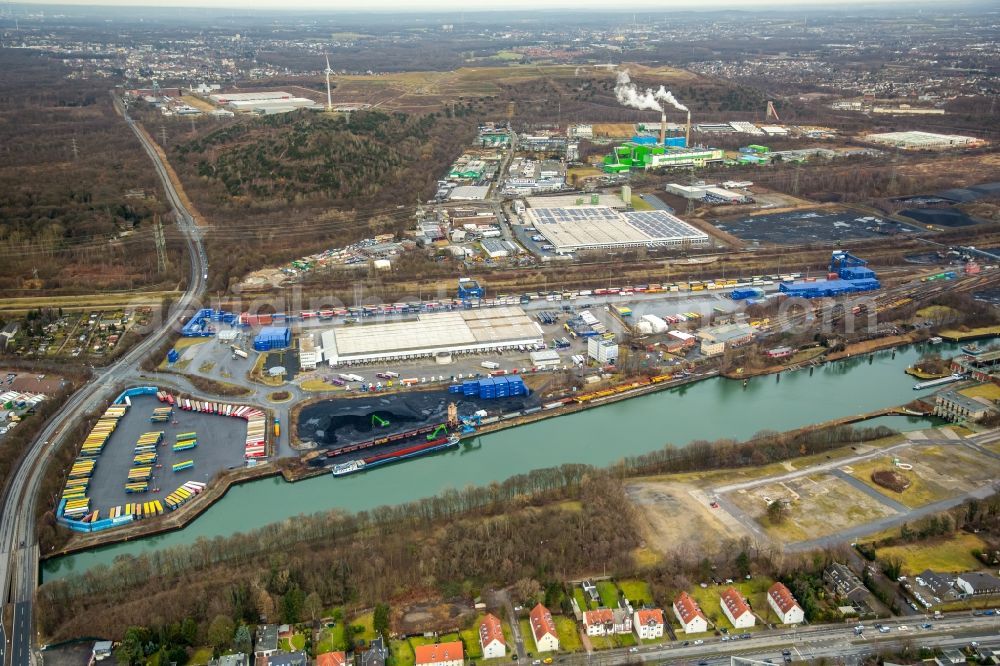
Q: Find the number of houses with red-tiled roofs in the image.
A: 9